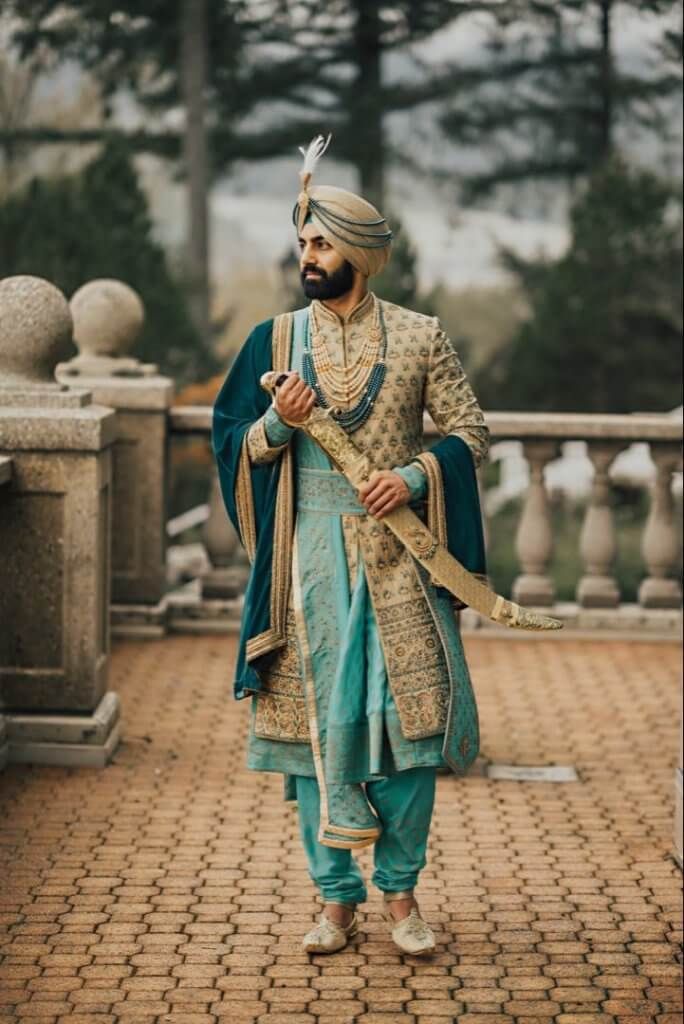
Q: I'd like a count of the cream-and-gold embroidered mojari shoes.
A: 2